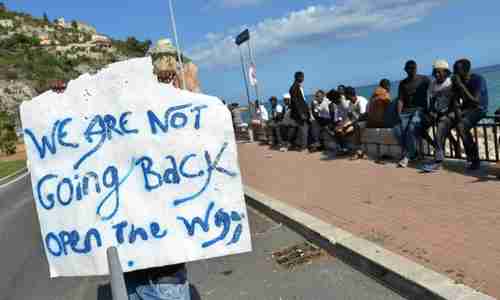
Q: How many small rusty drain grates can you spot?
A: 1